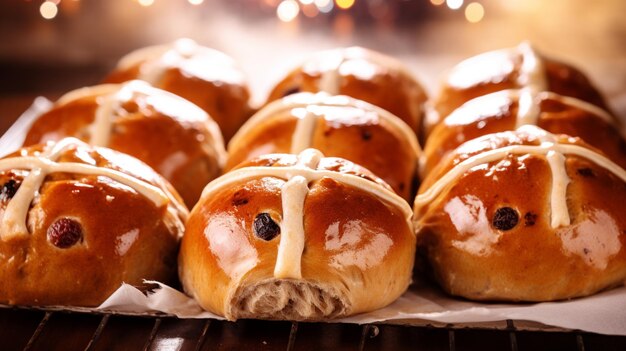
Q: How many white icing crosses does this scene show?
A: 9